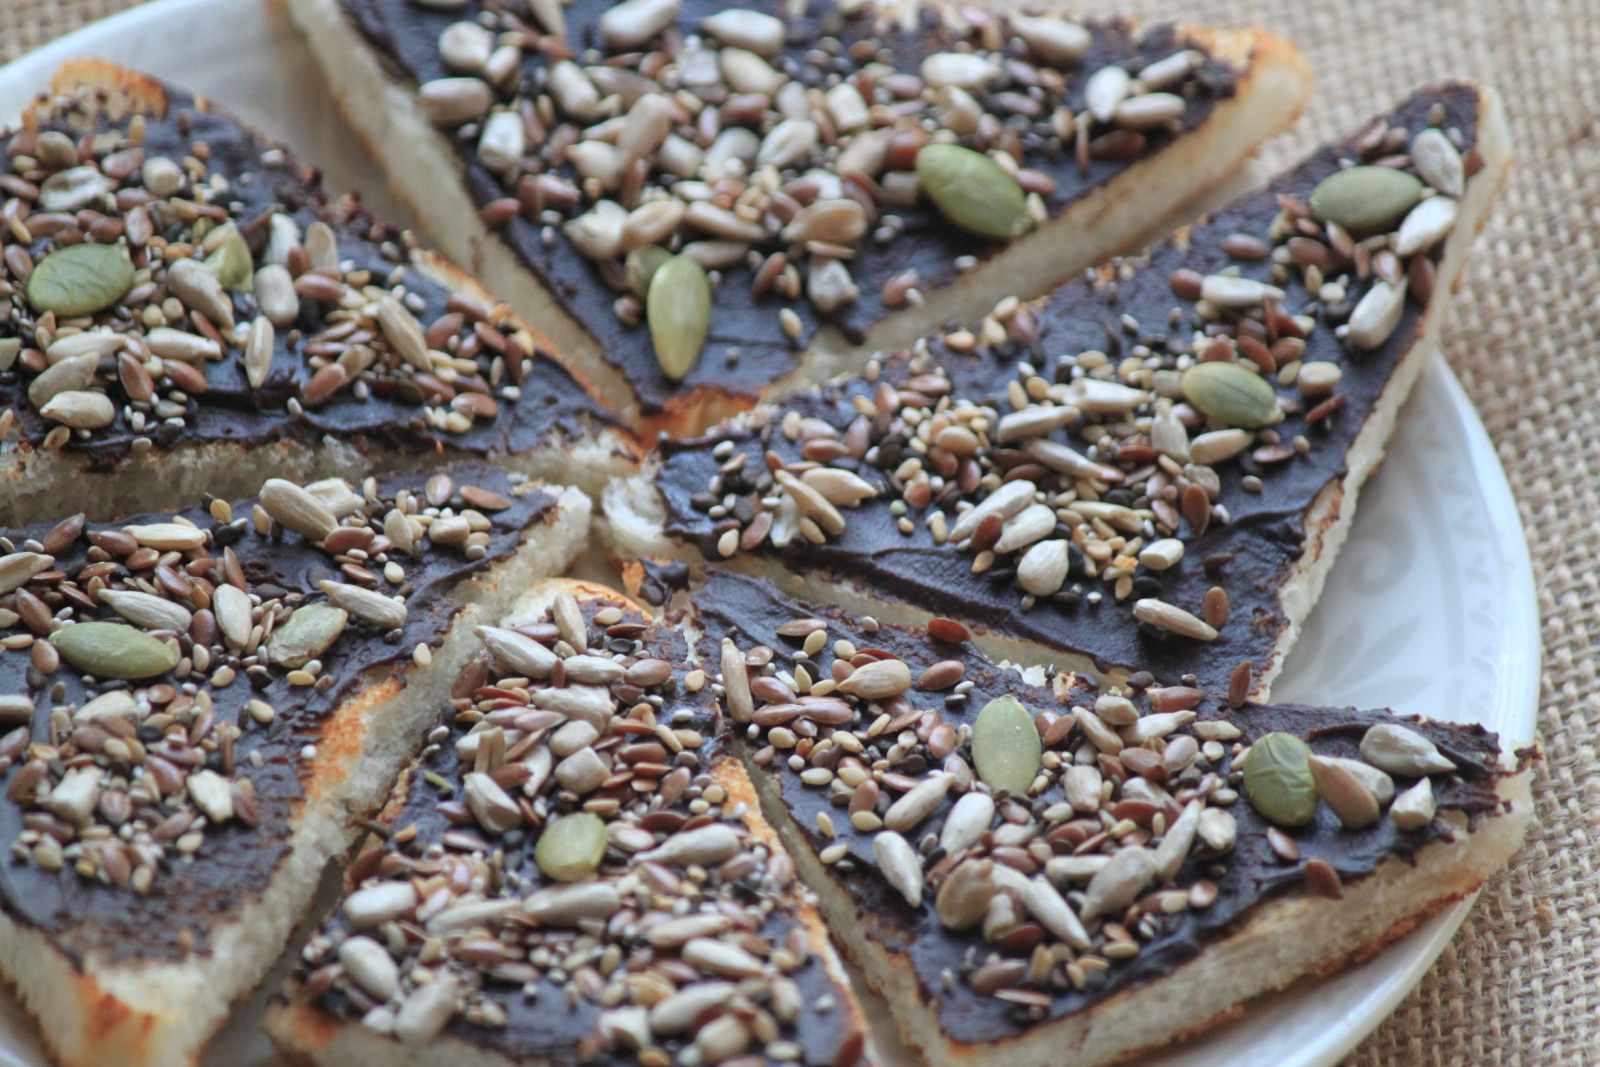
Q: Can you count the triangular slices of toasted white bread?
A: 6